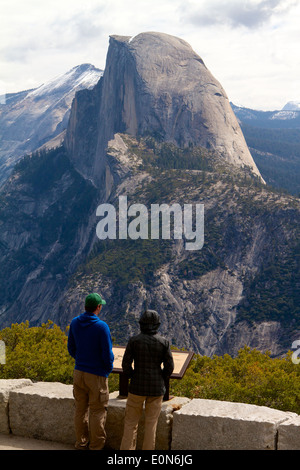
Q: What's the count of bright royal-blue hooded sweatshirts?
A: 1